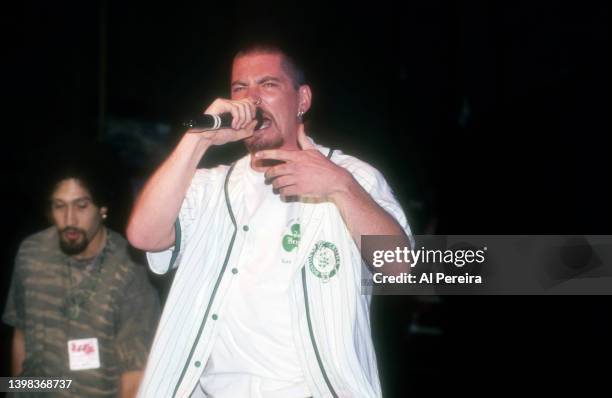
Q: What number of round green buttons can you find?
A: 4